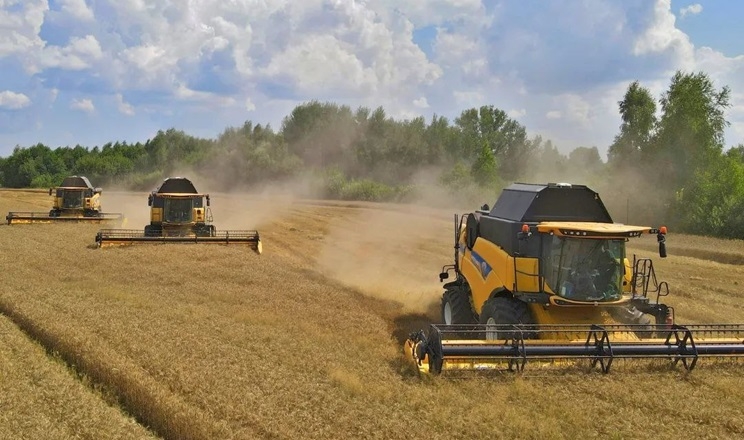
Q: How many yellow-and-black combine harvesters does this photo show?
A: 3